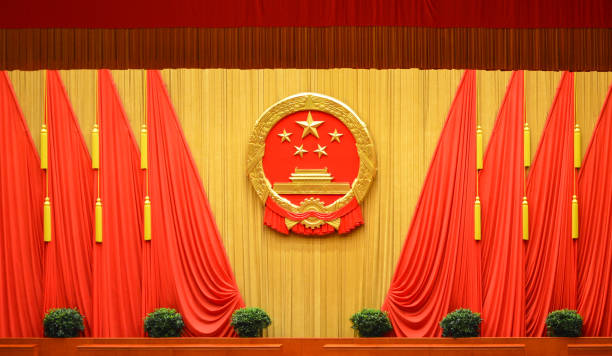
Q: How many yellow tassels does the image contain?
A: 12